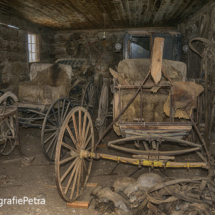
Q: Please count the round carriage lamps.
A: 2